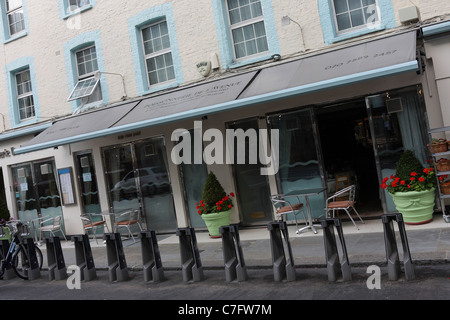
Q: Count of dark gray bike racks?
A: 11